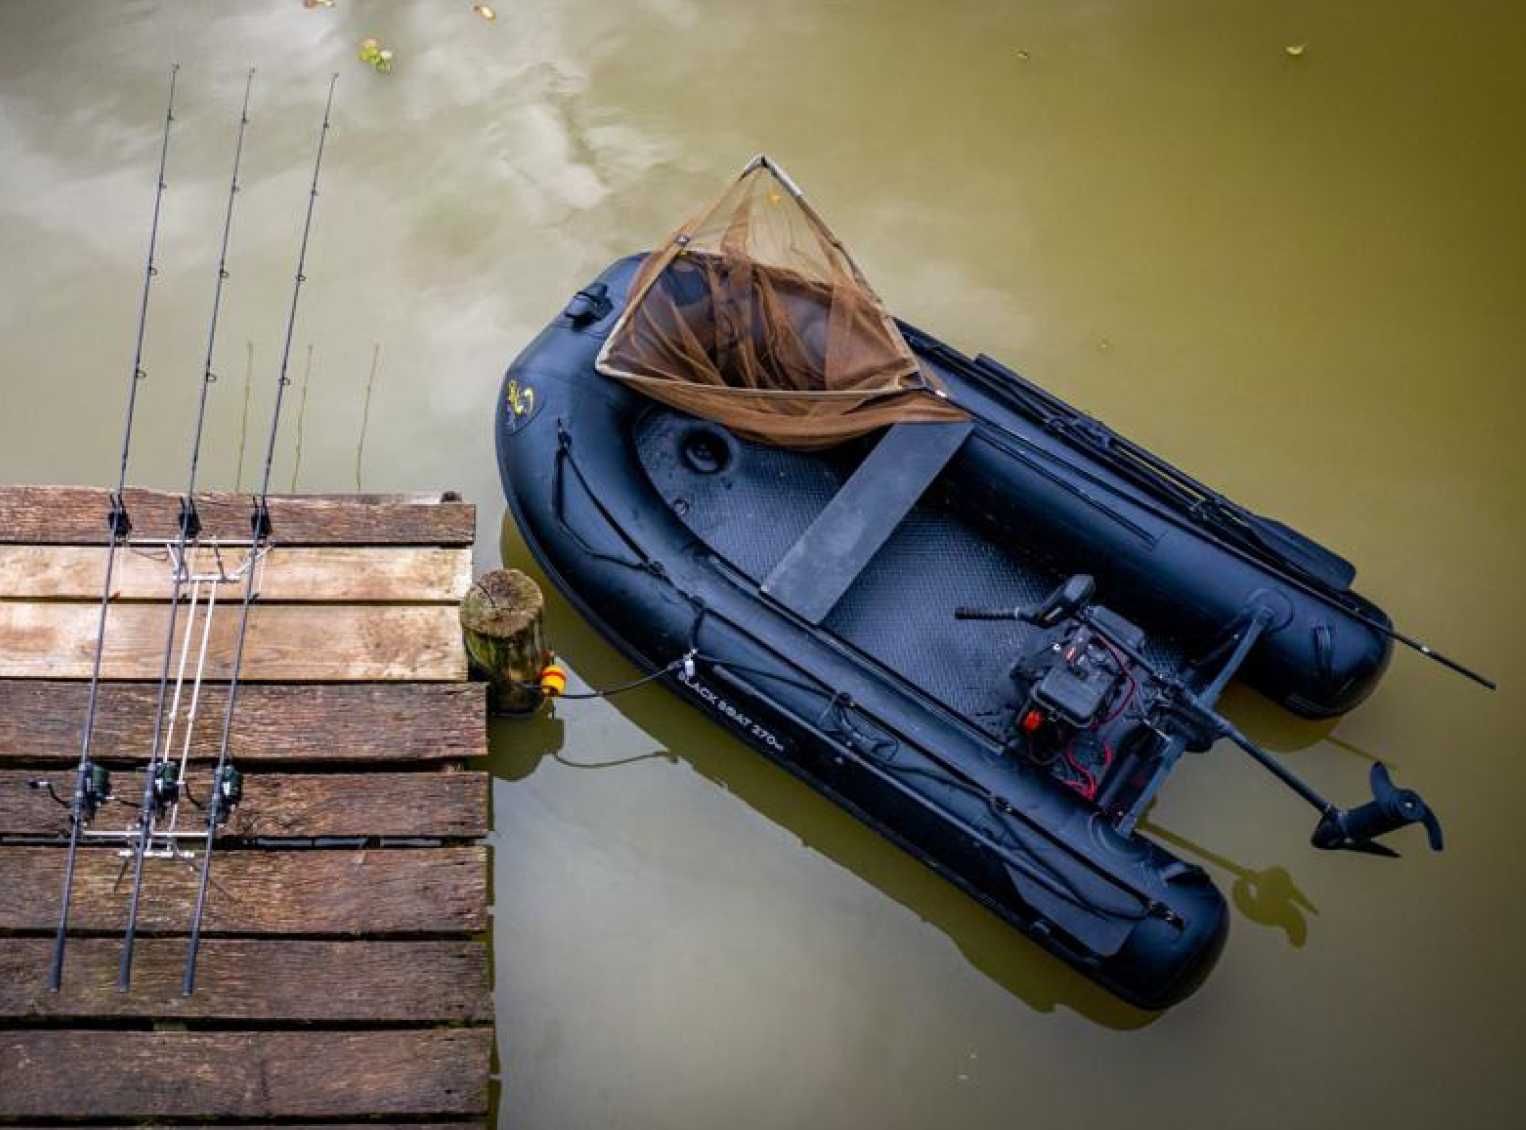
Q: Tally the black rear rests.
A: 3